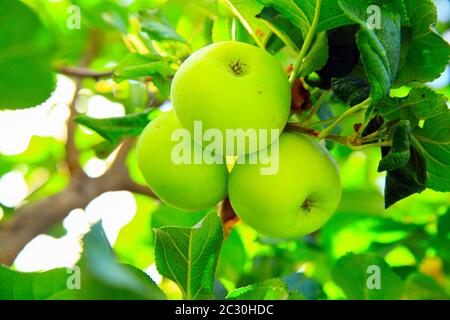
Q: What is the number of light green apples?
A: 3